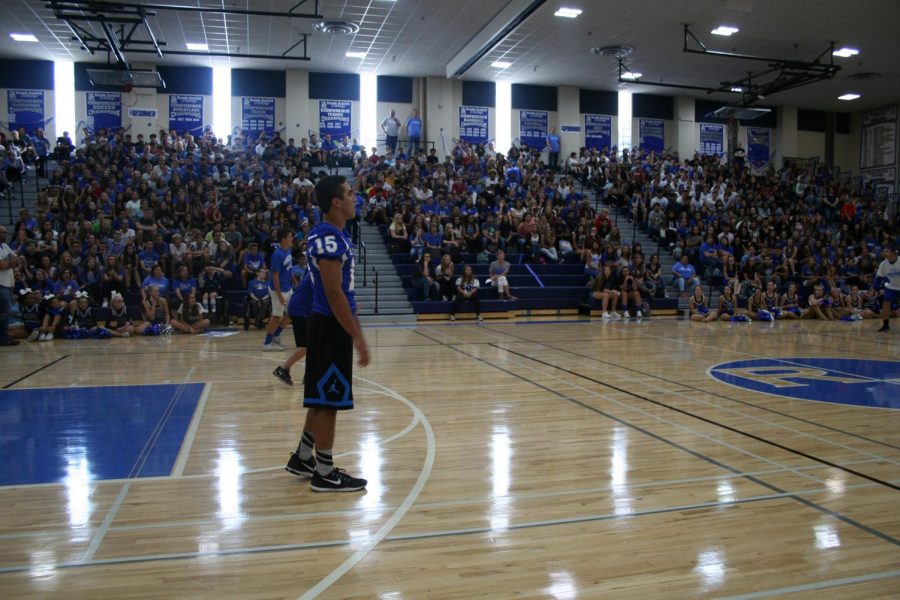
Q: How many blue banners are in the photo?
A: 11